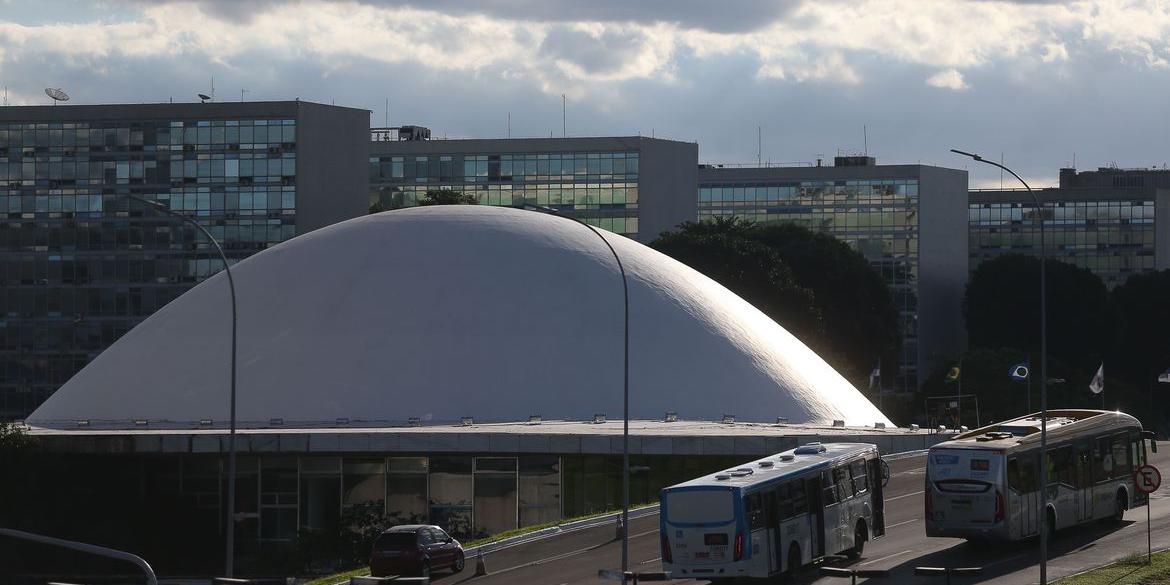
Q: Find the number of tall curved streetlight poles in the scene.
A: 3